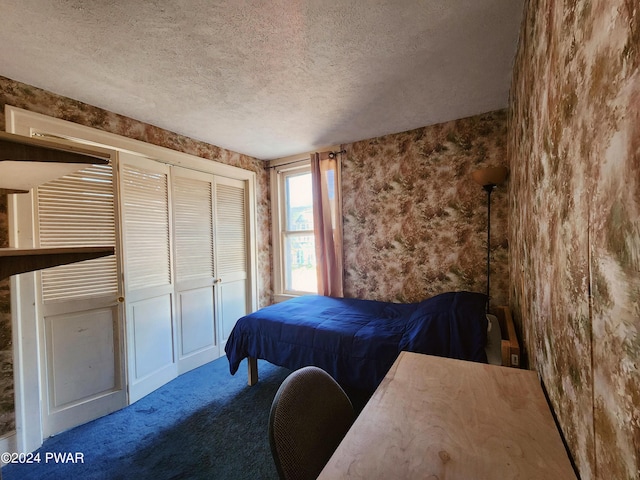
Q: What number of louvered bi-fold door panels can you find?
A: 4